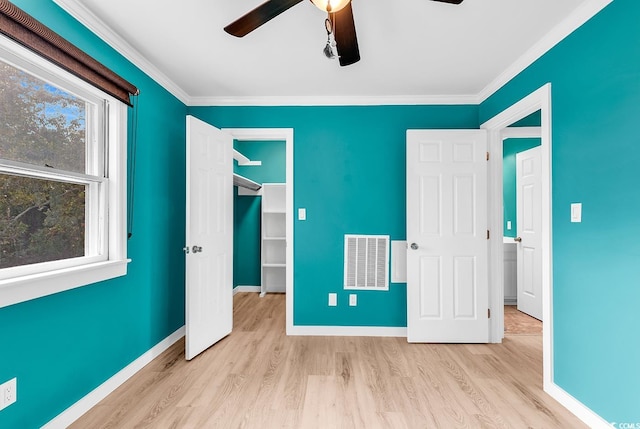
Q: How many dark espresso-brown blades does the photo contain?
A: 3